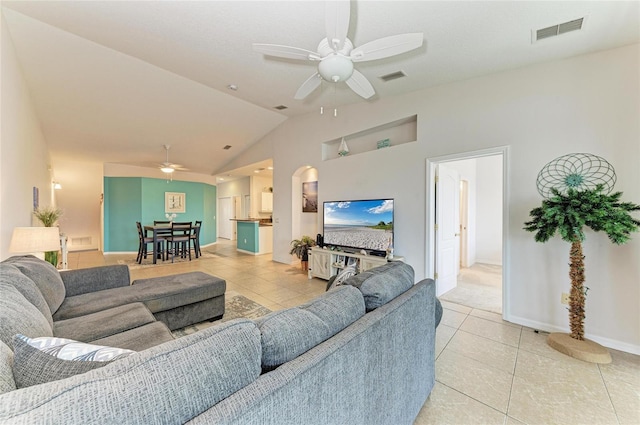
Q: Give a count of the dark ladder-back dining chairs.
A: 4